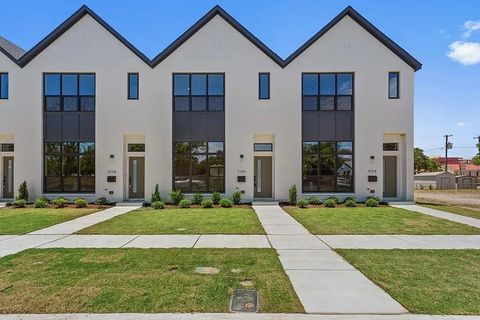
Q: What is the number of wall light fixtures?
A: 3